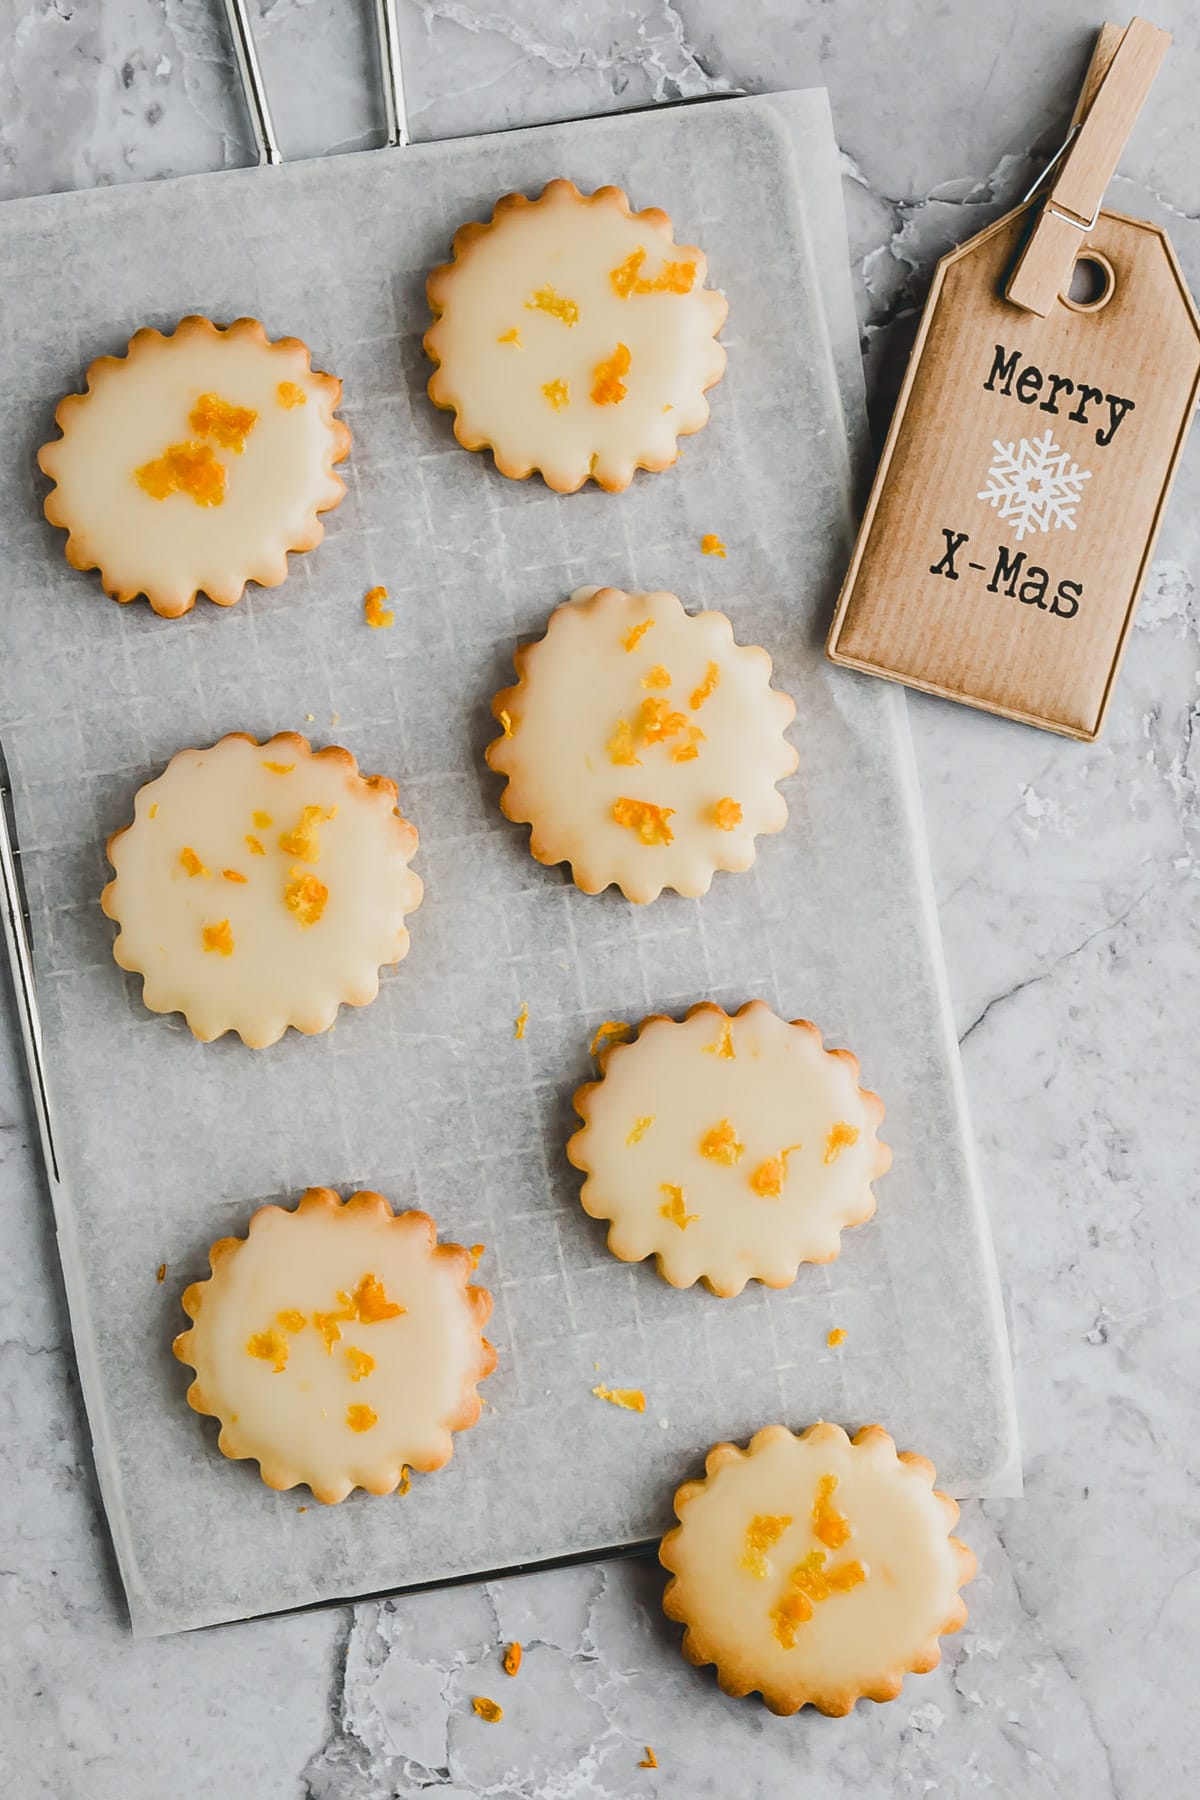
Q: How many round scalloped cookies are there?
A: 7